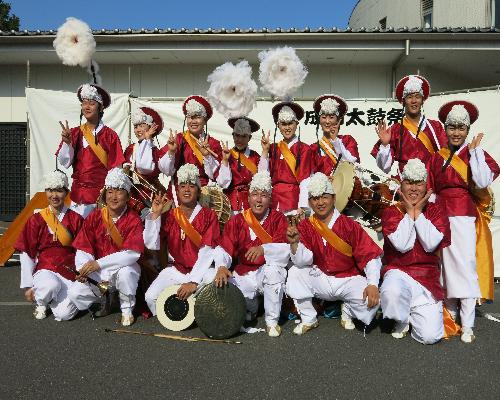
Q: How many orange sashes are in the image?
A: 13